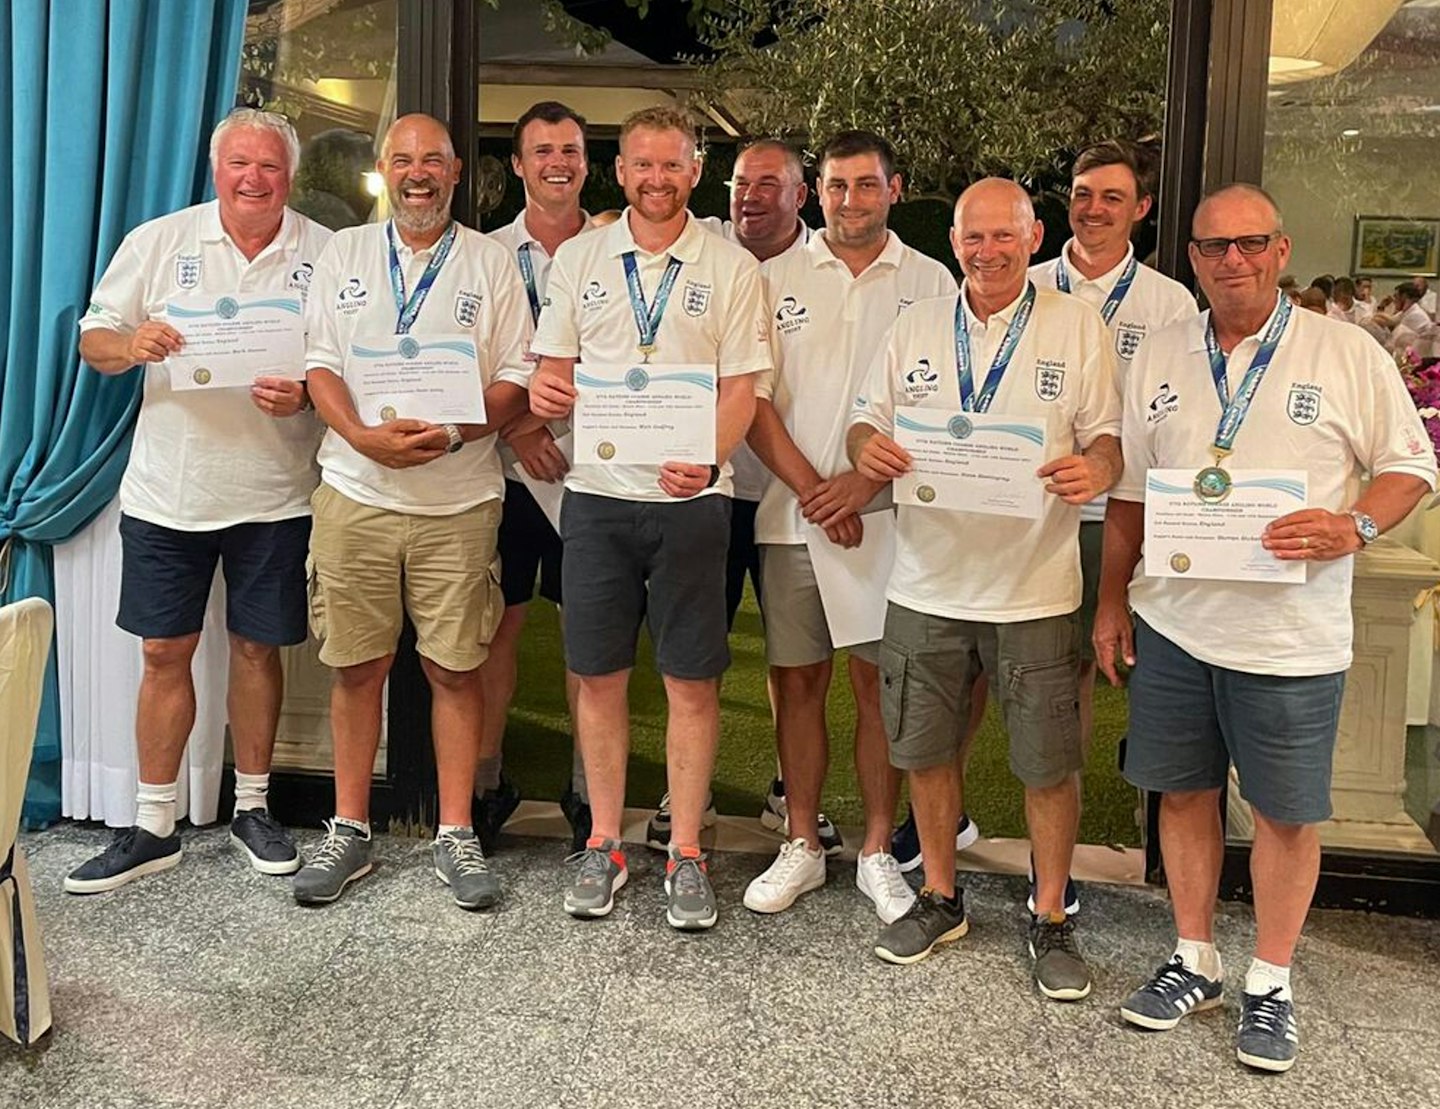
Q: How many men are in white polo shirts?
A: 9